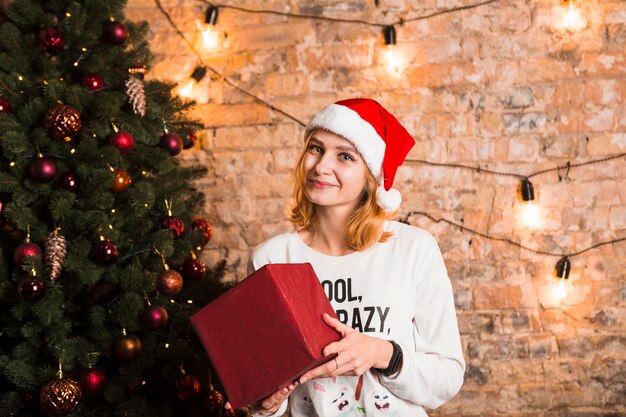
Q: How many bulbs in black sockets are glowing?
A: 6